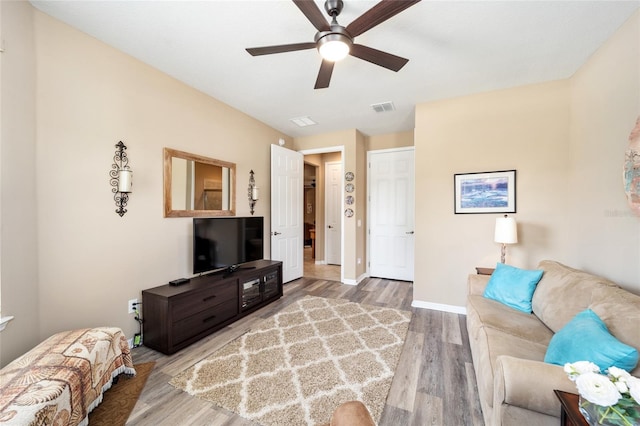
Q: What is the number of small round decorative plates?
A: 4